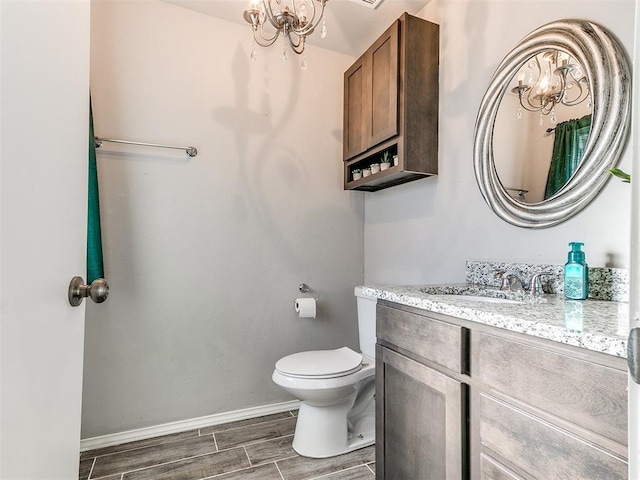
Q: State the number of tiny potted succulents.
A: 5